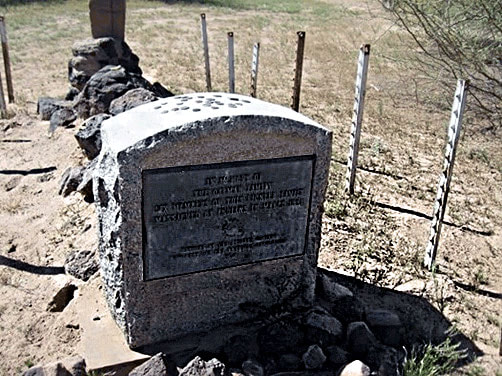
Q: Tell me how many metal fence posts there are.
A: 8